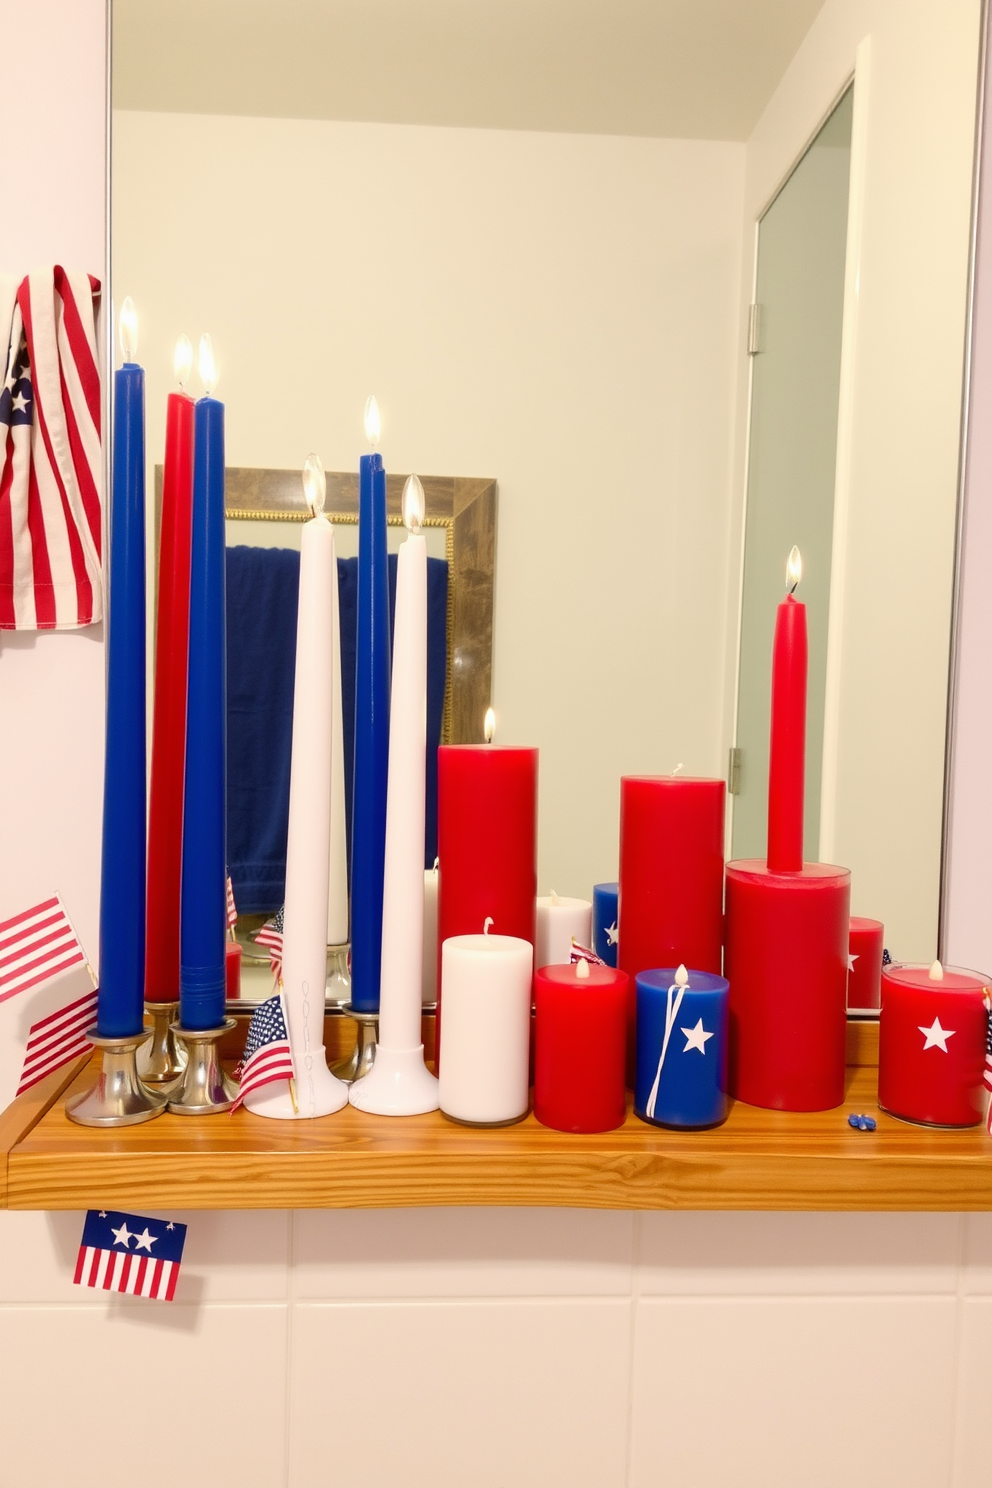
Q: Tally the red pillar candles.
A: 5